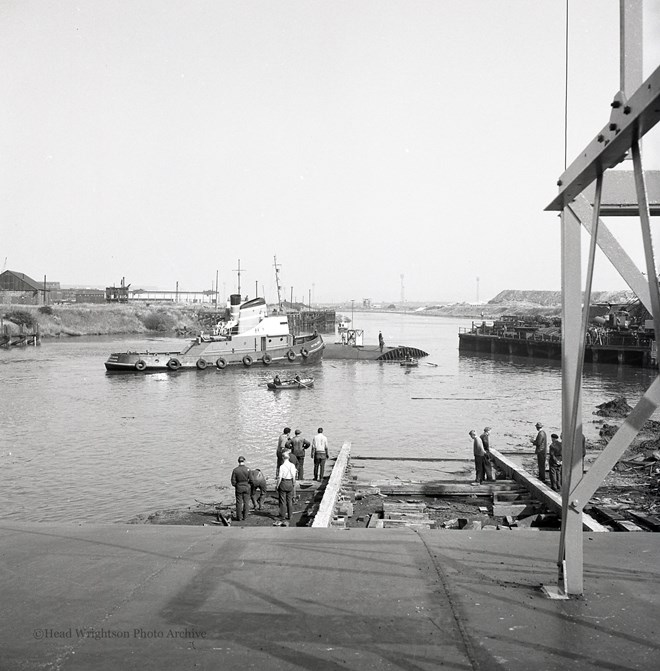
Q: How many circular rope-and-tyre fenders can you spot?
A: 8